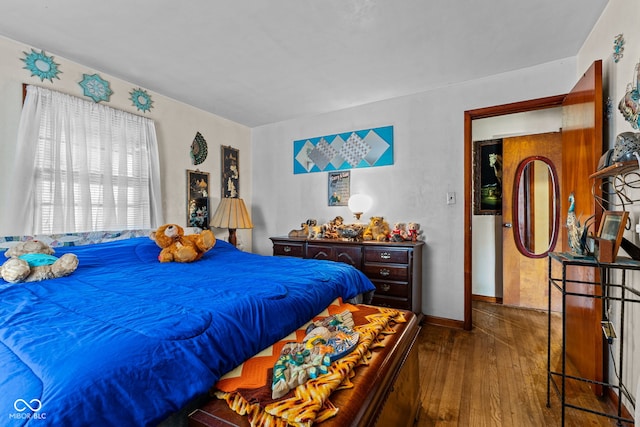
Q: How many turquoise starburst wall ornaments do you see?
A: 3